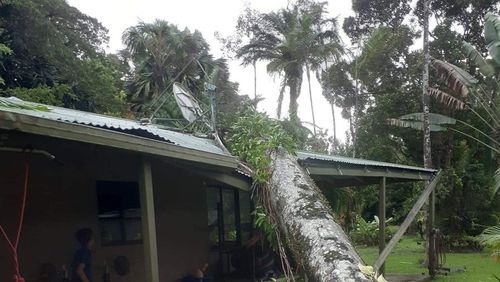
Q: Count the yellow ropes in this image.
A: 0